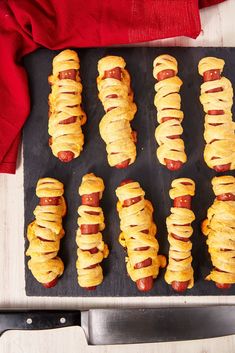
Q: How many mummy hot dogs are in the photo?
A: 9